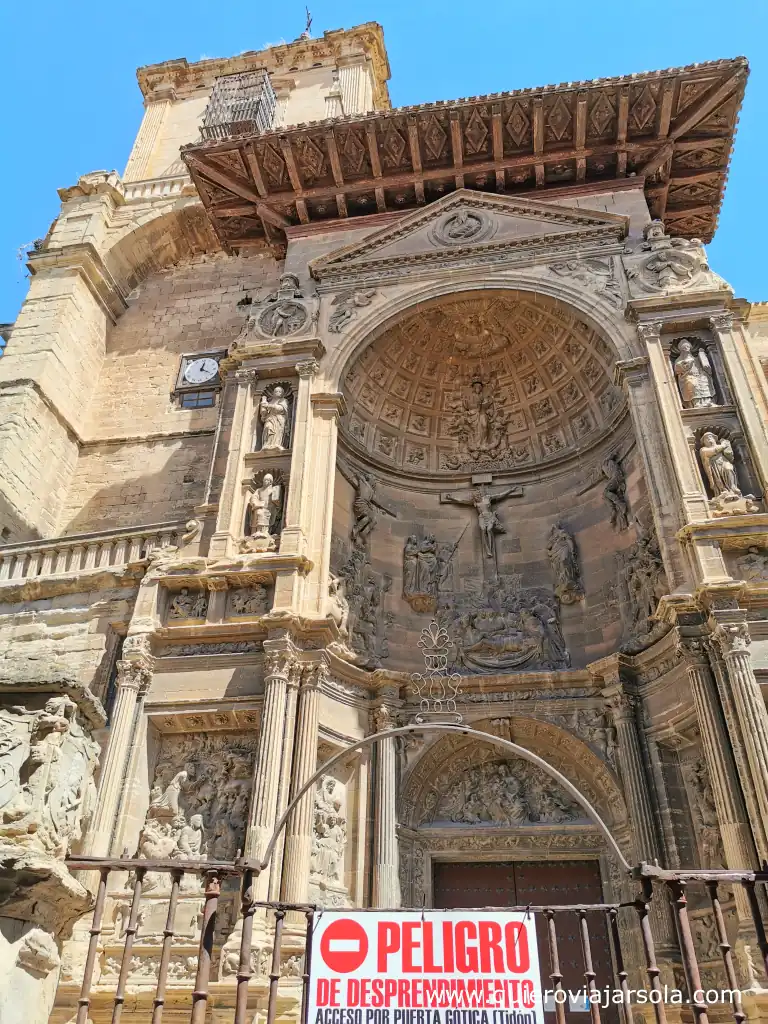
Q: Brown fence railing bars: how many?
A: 14